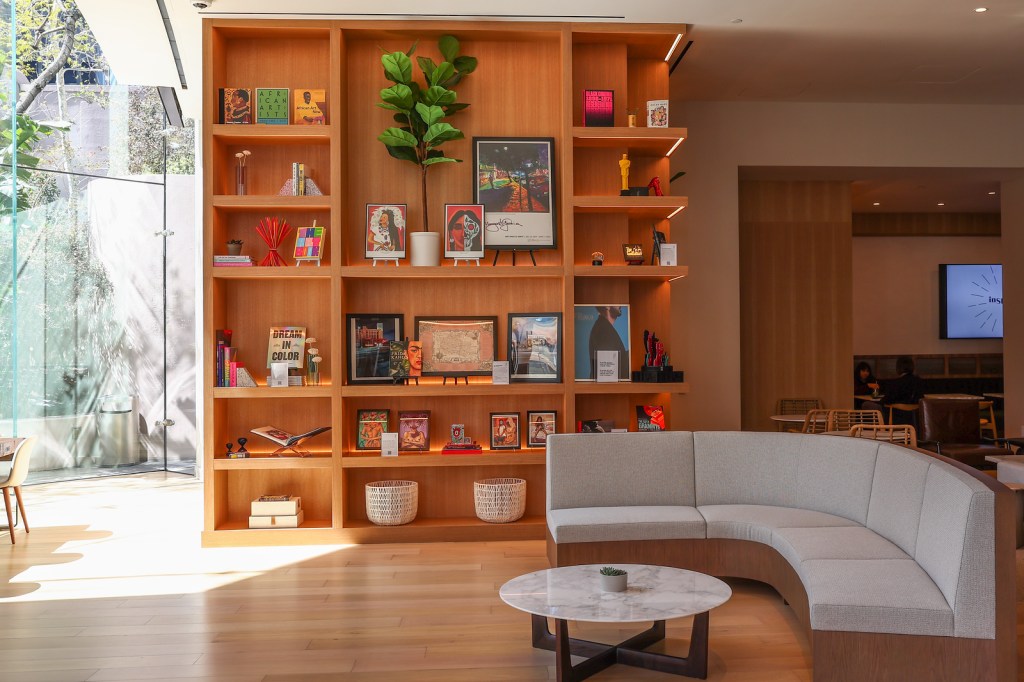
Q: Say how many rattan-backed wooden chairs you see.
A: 4